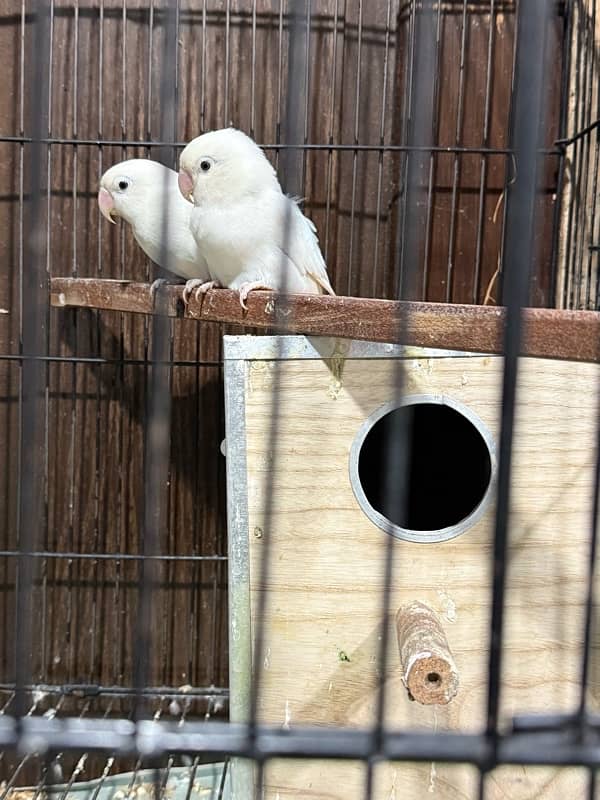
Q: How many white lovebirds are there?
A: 2